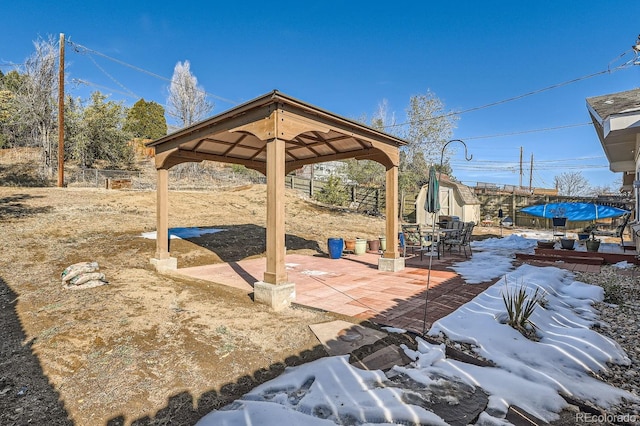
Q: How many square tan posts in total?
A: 3